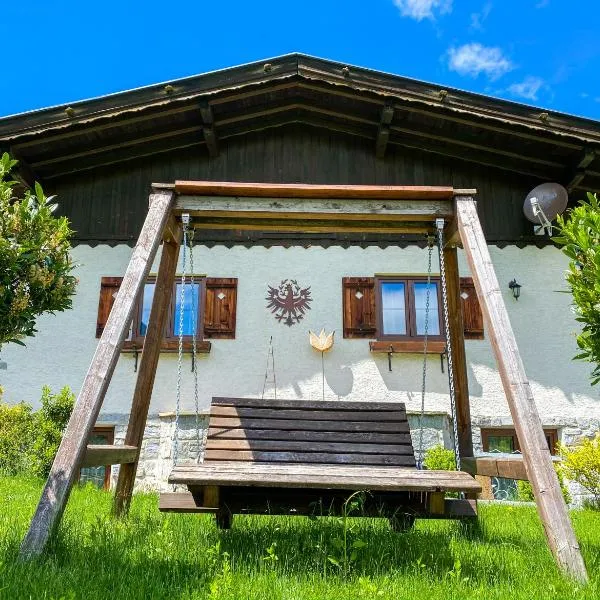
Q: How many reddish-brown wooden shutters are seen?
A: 4